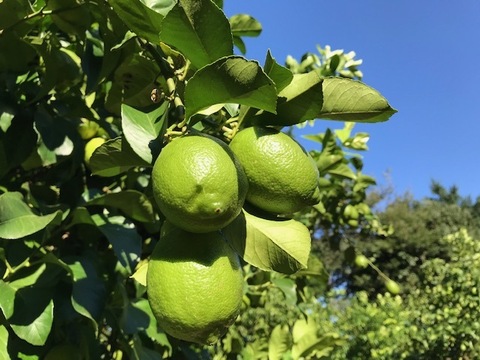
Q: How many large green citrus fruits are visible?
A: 3